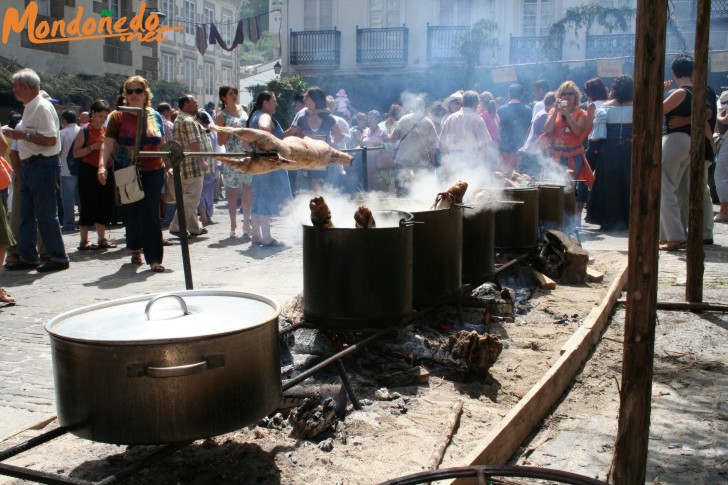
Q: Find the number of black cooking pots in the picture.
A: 6